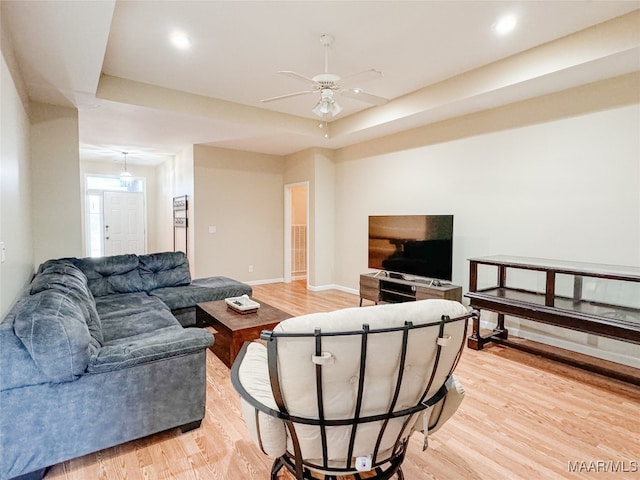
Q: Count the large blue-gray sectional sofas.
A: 1